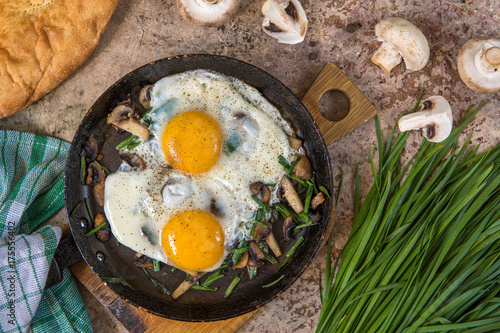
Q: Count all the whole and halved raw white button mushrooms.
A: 5